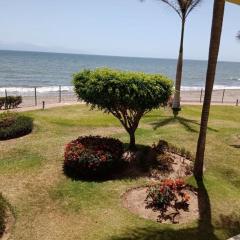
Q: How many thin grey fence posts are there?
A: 5